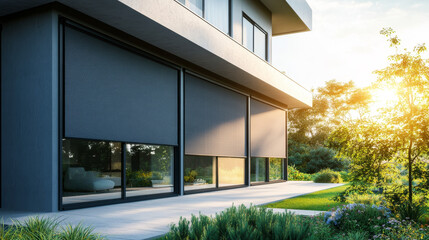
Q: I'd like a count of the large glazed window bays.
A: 3